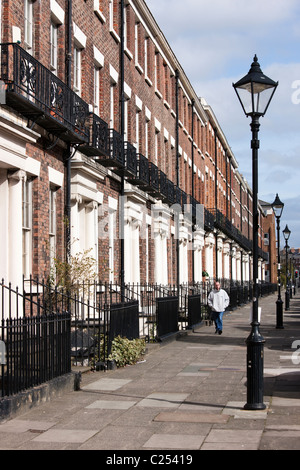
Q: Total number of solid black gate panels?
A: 3